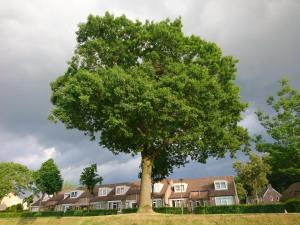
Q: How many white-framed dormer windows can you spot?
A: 6